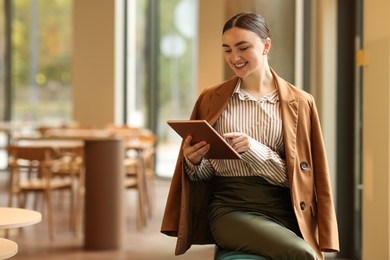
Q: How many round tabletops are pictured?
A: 2